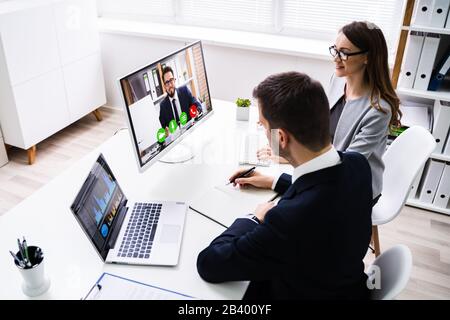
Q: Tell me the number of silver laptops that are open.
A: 1